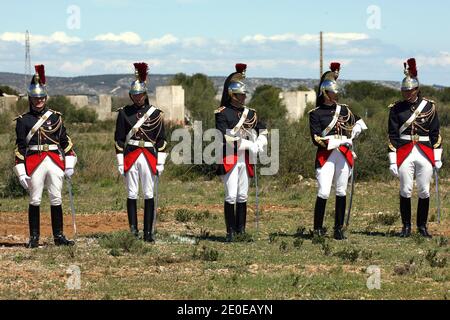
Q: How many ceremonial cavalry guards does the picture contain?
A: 5